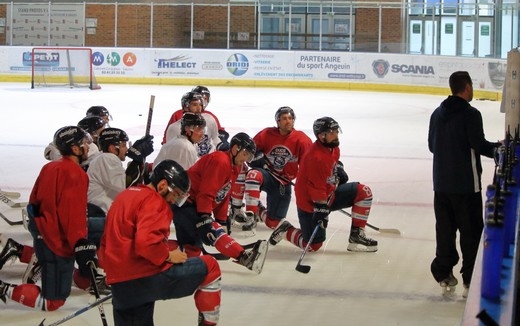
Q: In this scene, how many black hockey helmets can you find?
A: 11